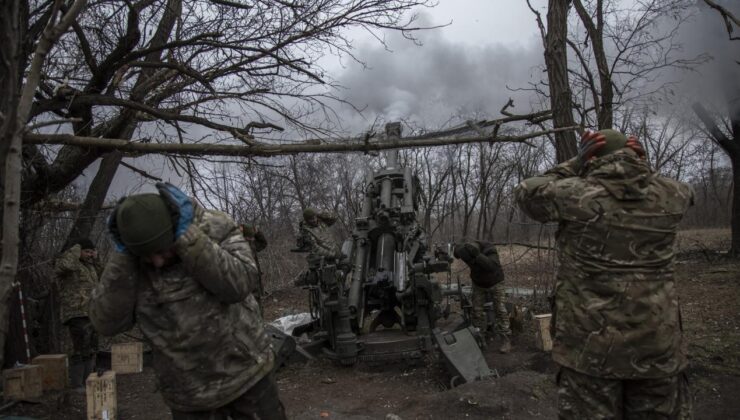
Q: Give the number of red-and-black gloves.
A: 2